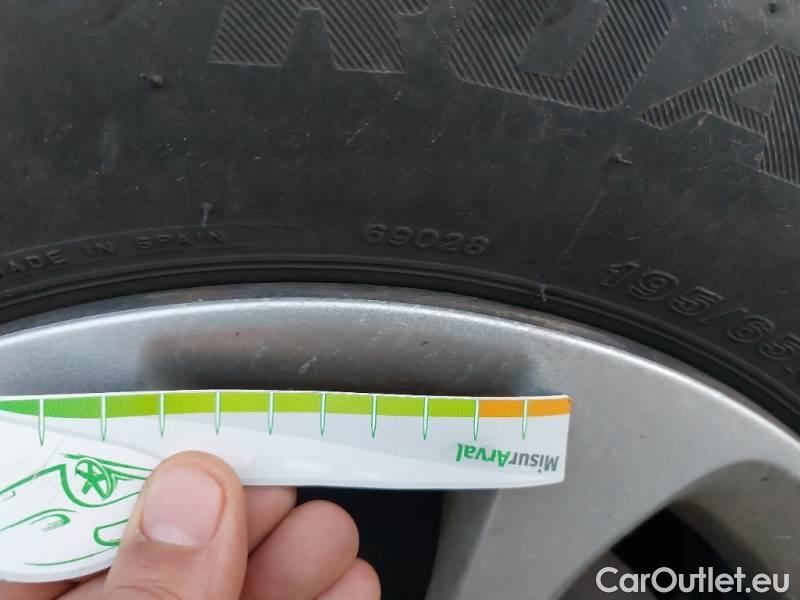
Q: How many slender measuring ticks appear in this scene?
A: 10